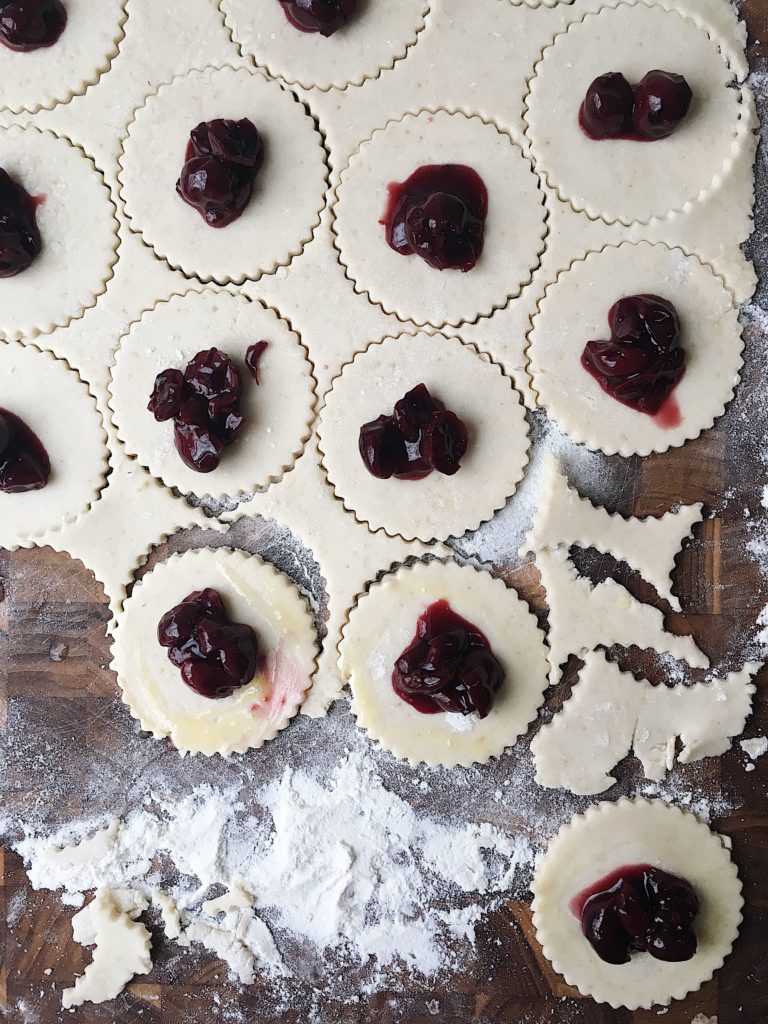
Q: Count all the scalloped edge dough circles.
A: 13